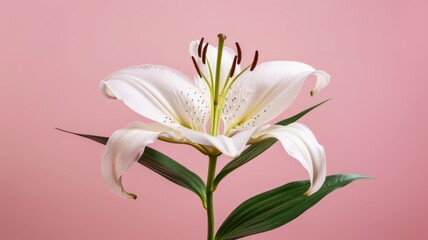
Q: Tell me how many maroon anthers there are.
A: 6